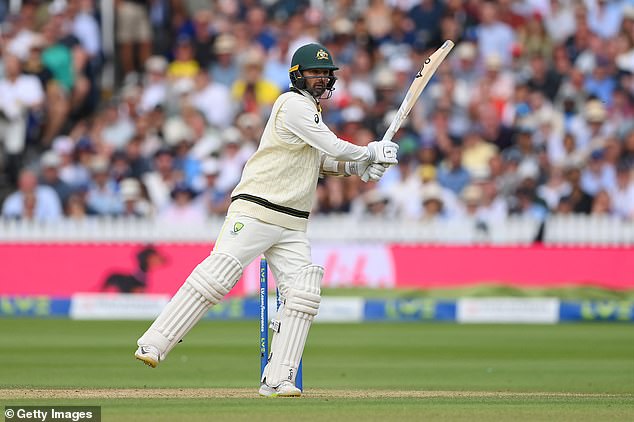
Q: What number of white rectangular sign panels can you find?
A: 3